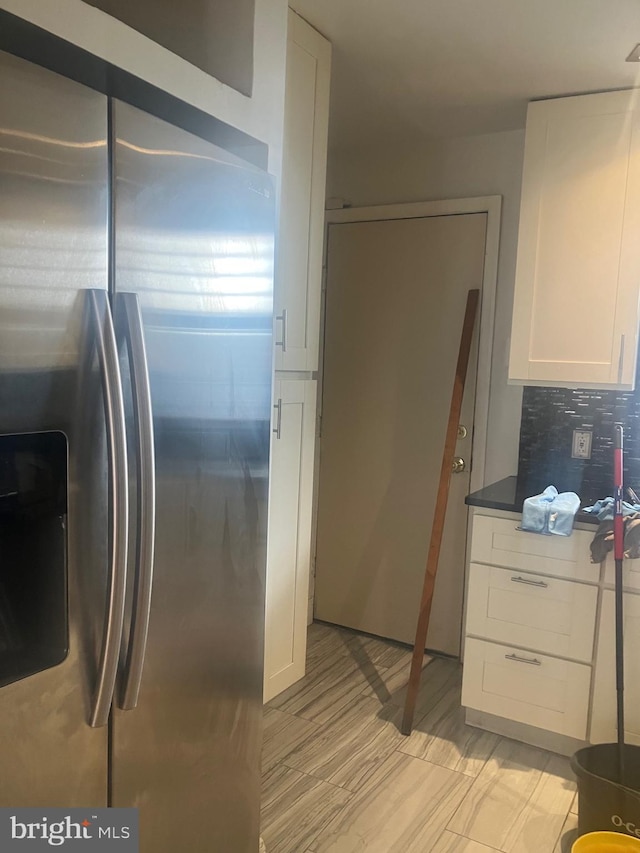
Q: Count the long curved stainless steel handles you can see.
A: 2